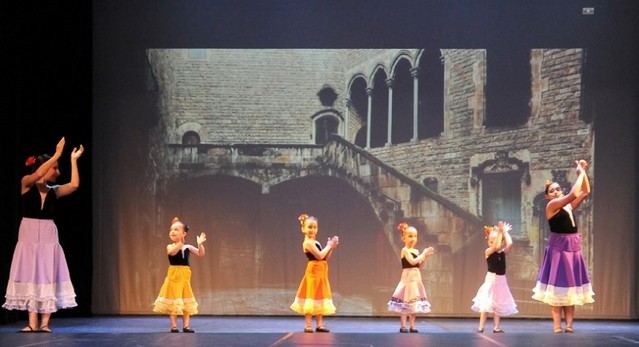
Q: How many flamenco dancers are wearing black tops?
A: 6